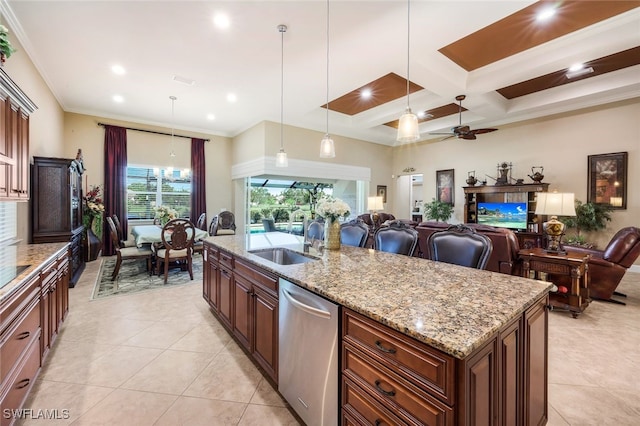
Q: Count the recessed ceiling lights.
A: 9